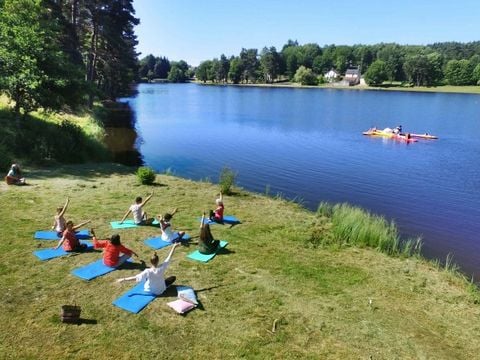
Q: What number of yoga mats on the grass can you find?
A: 8